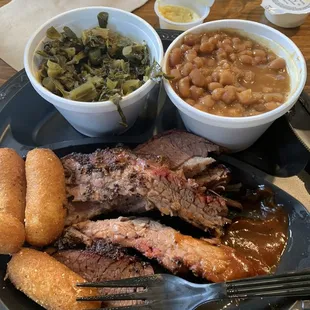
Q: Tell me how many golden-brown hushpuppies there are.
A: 3